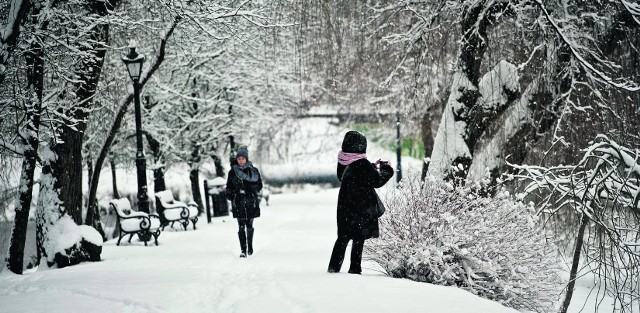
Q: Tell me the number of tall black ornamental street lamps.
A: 1